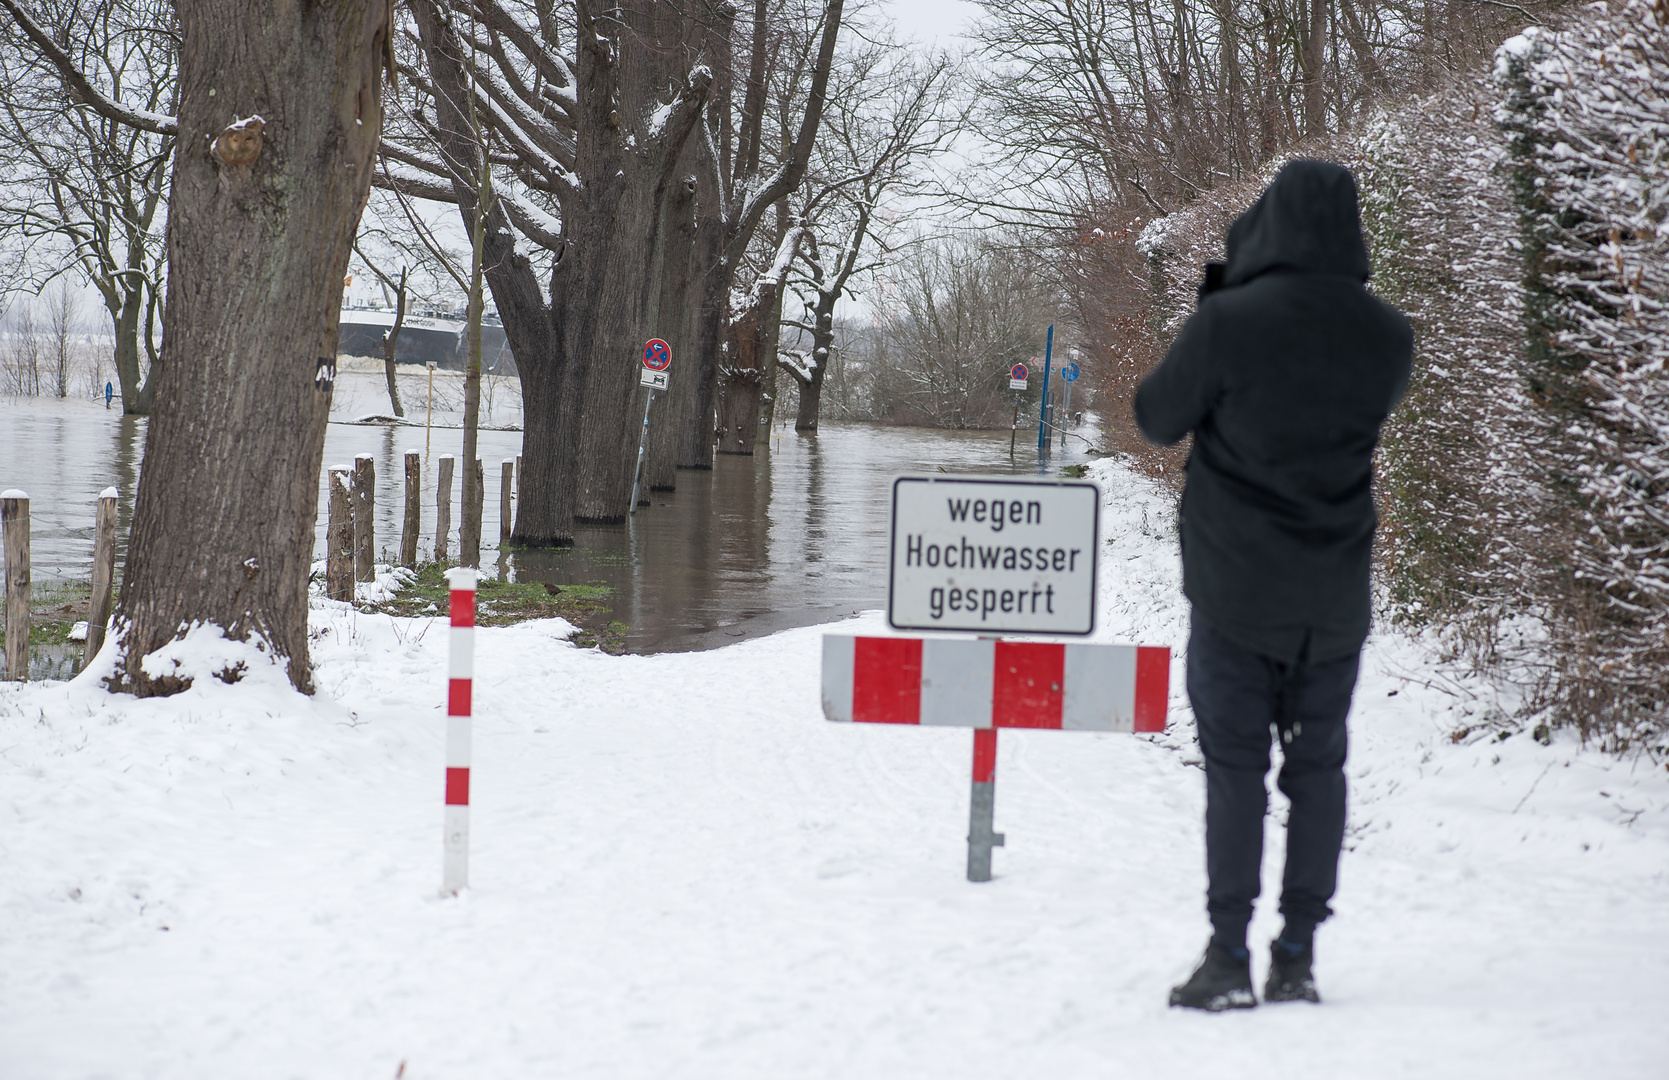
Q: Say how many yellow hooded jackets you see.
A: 0